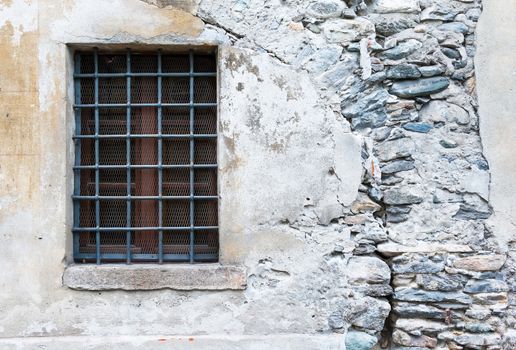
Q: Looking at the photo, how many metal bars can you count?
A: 10